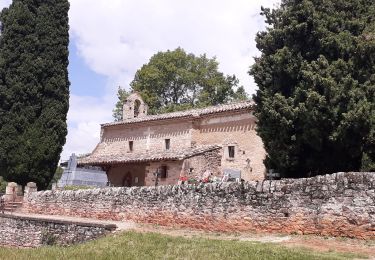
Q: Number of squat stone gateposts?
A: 2